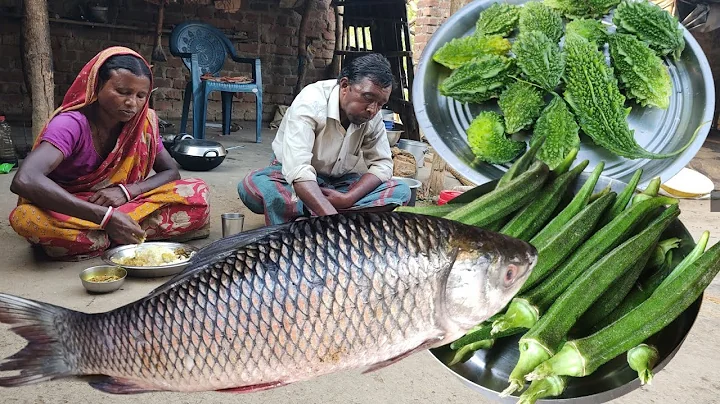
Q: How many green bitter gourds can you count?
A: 13